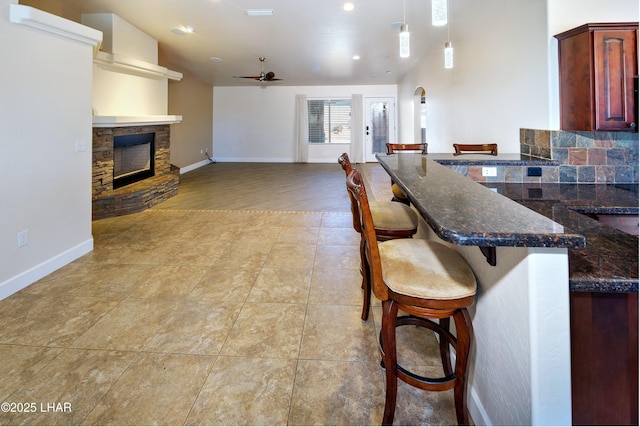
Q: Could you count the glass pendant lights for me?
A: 3